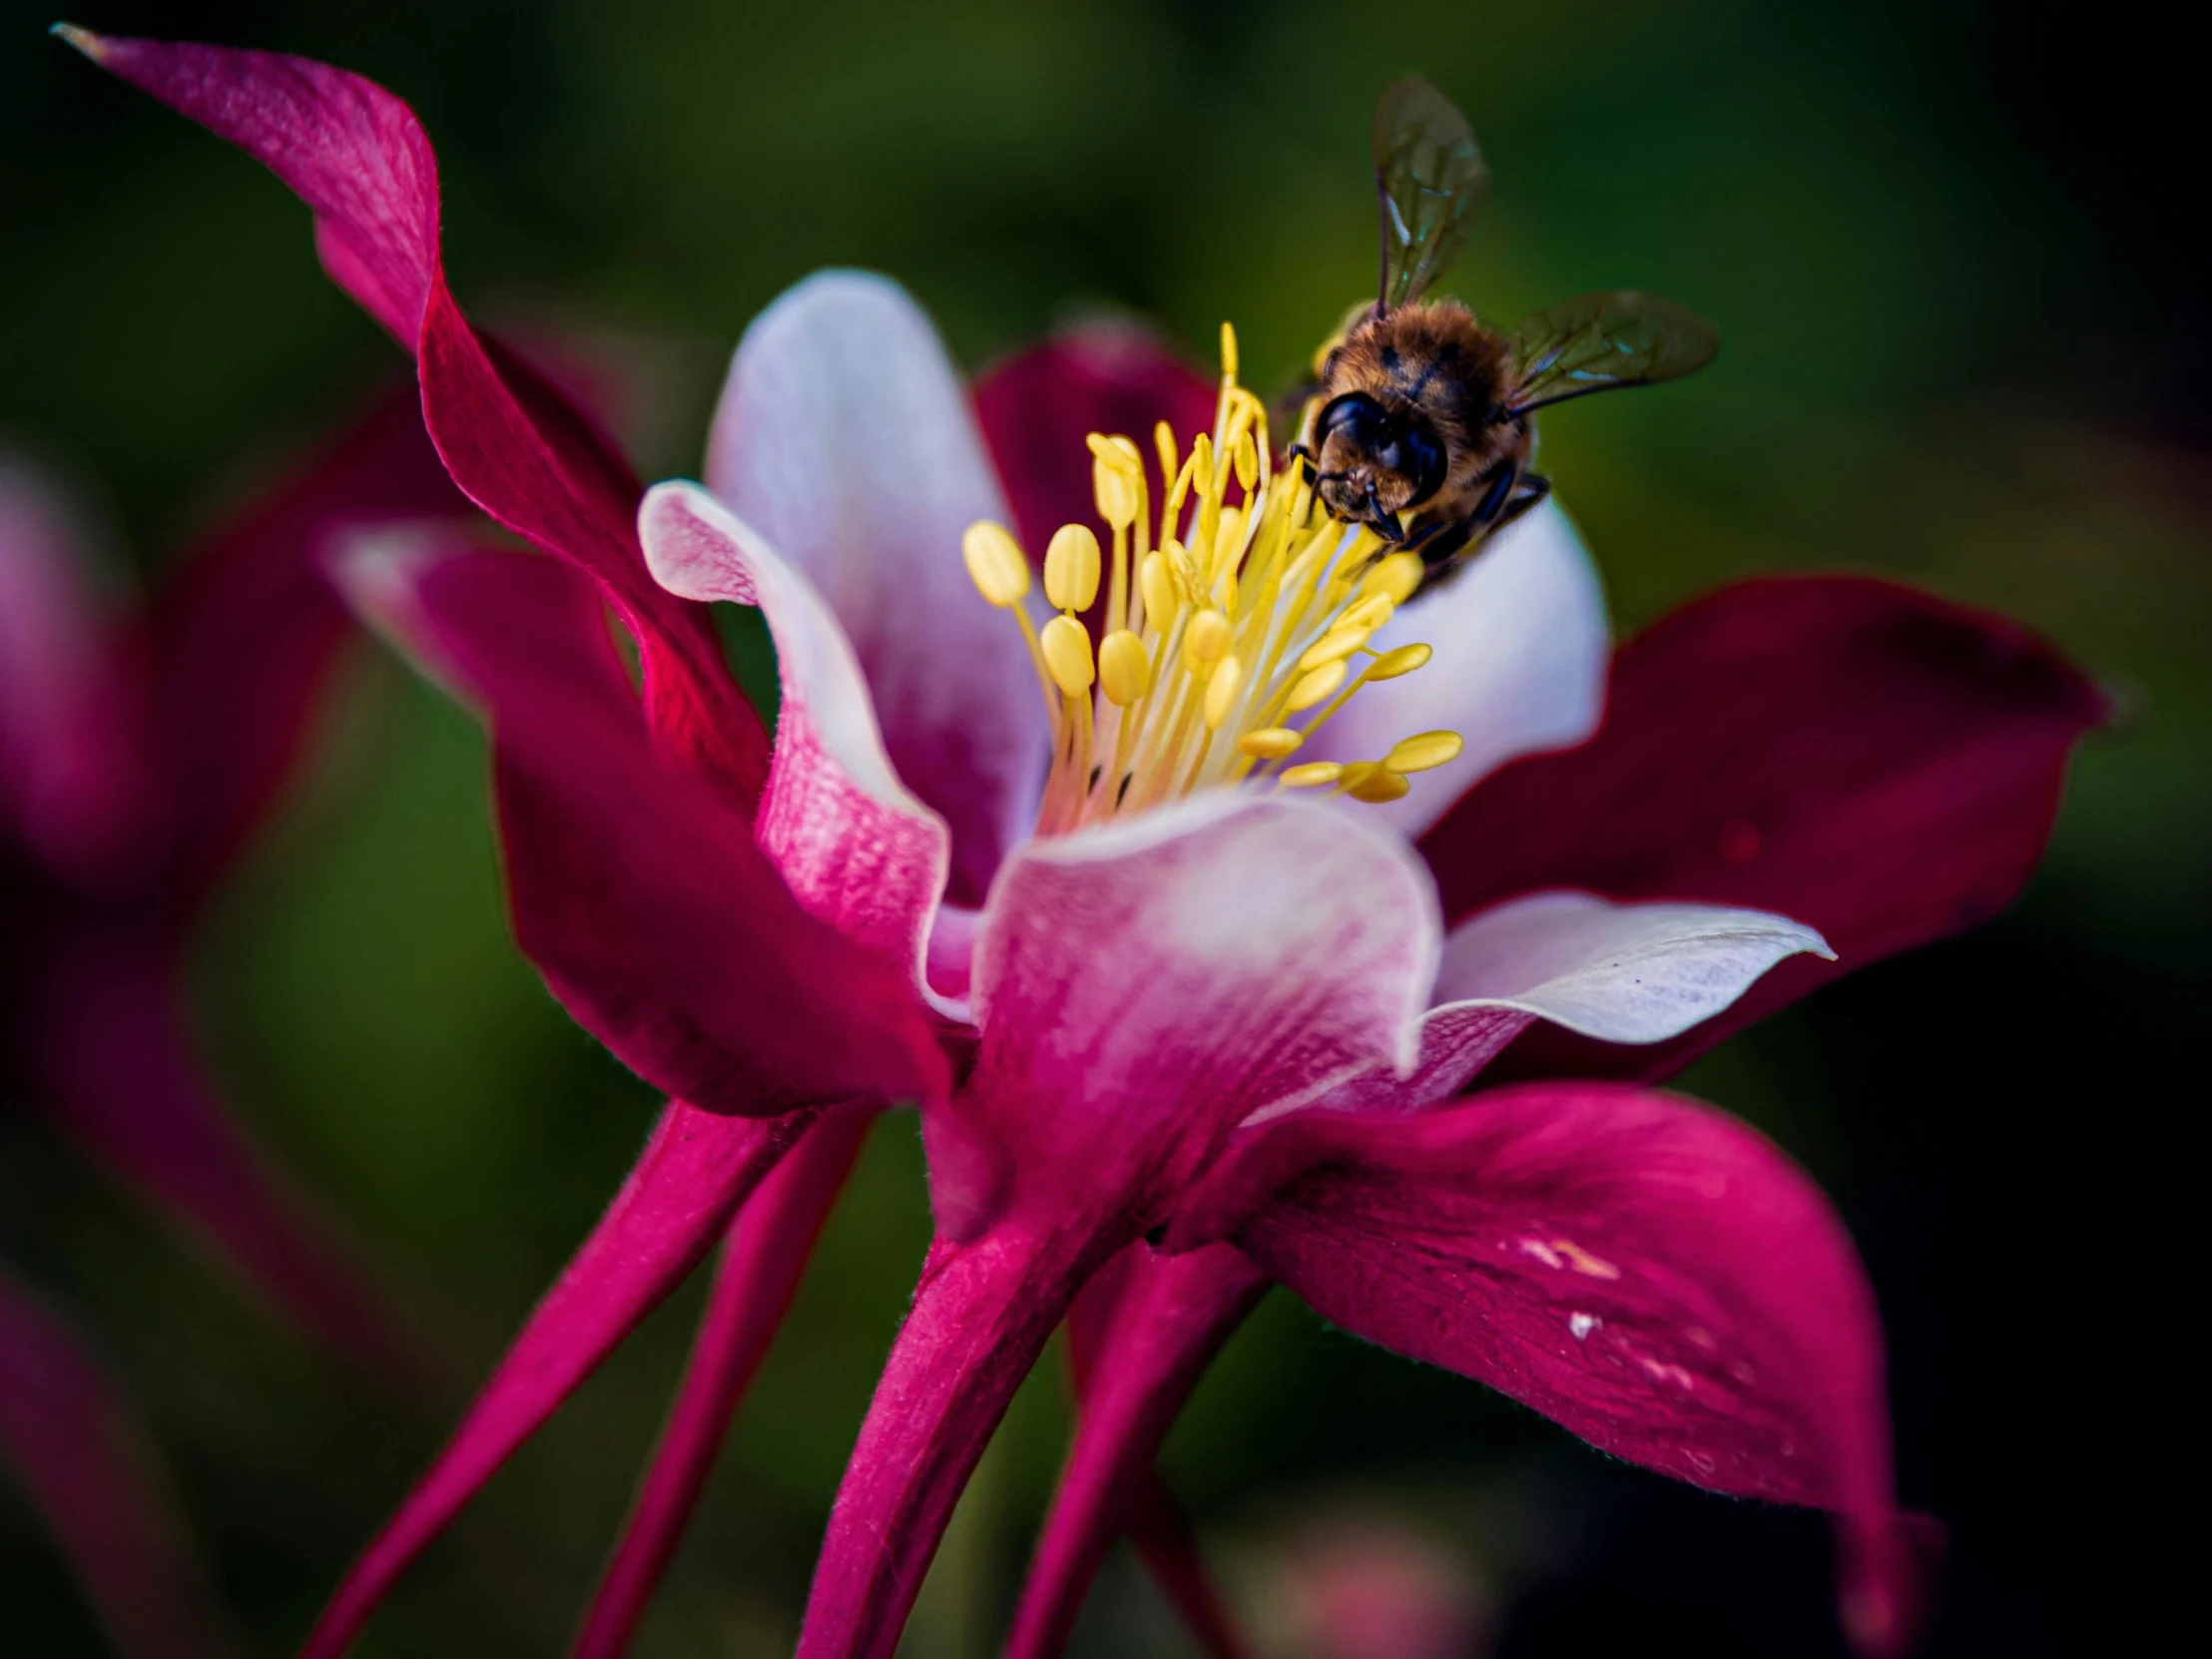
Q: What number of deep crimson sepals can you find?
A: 5